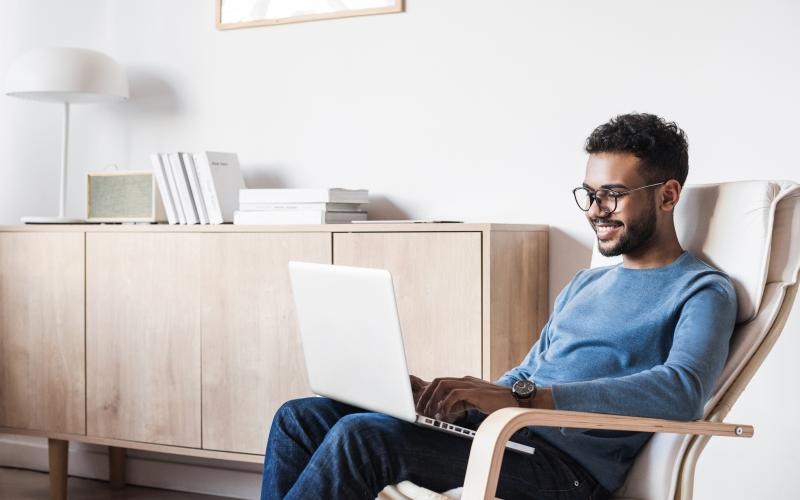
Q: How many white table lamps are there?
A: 1